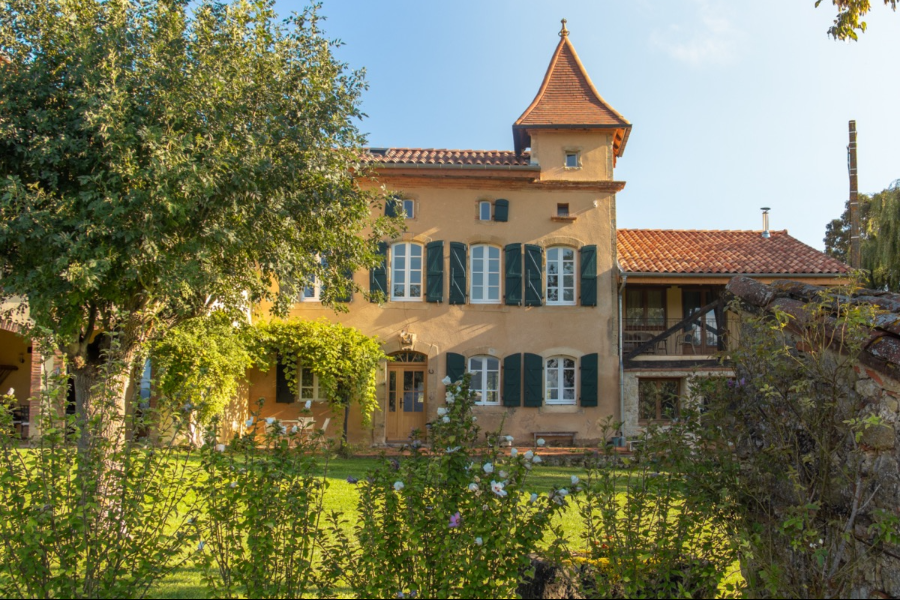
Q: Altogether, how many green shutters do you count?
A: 14